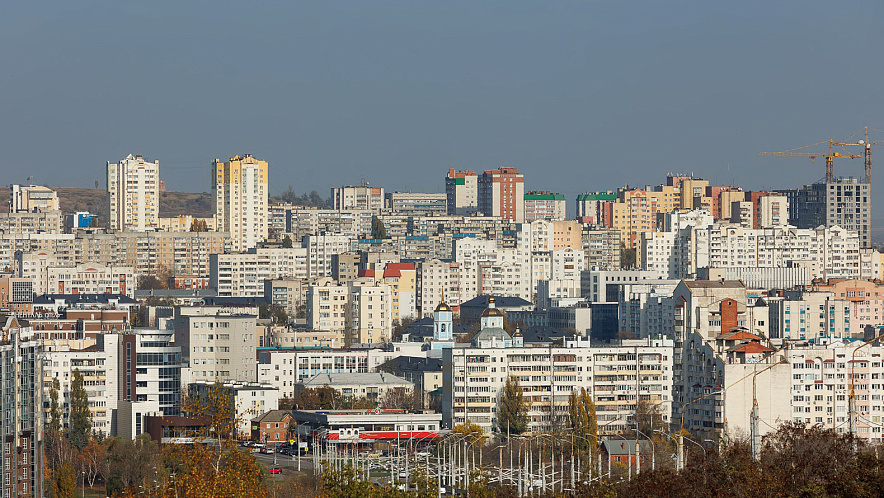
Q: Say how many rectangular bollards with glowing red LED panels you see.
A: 0